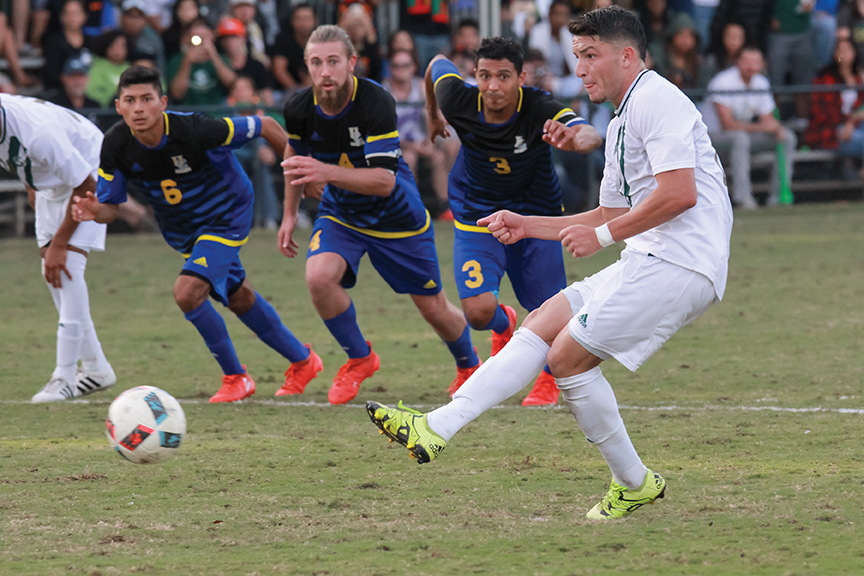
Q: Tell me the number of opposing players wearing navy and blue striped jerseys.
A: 3